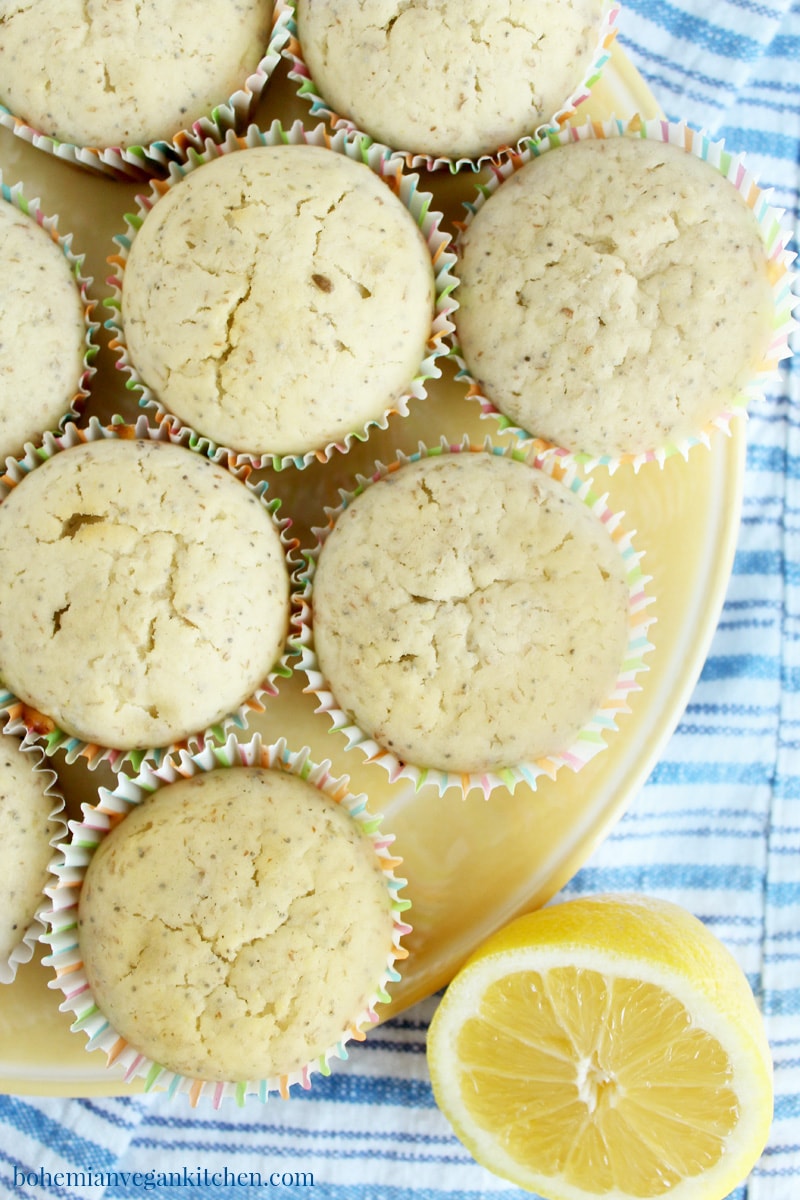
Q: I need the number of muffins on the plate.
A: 9